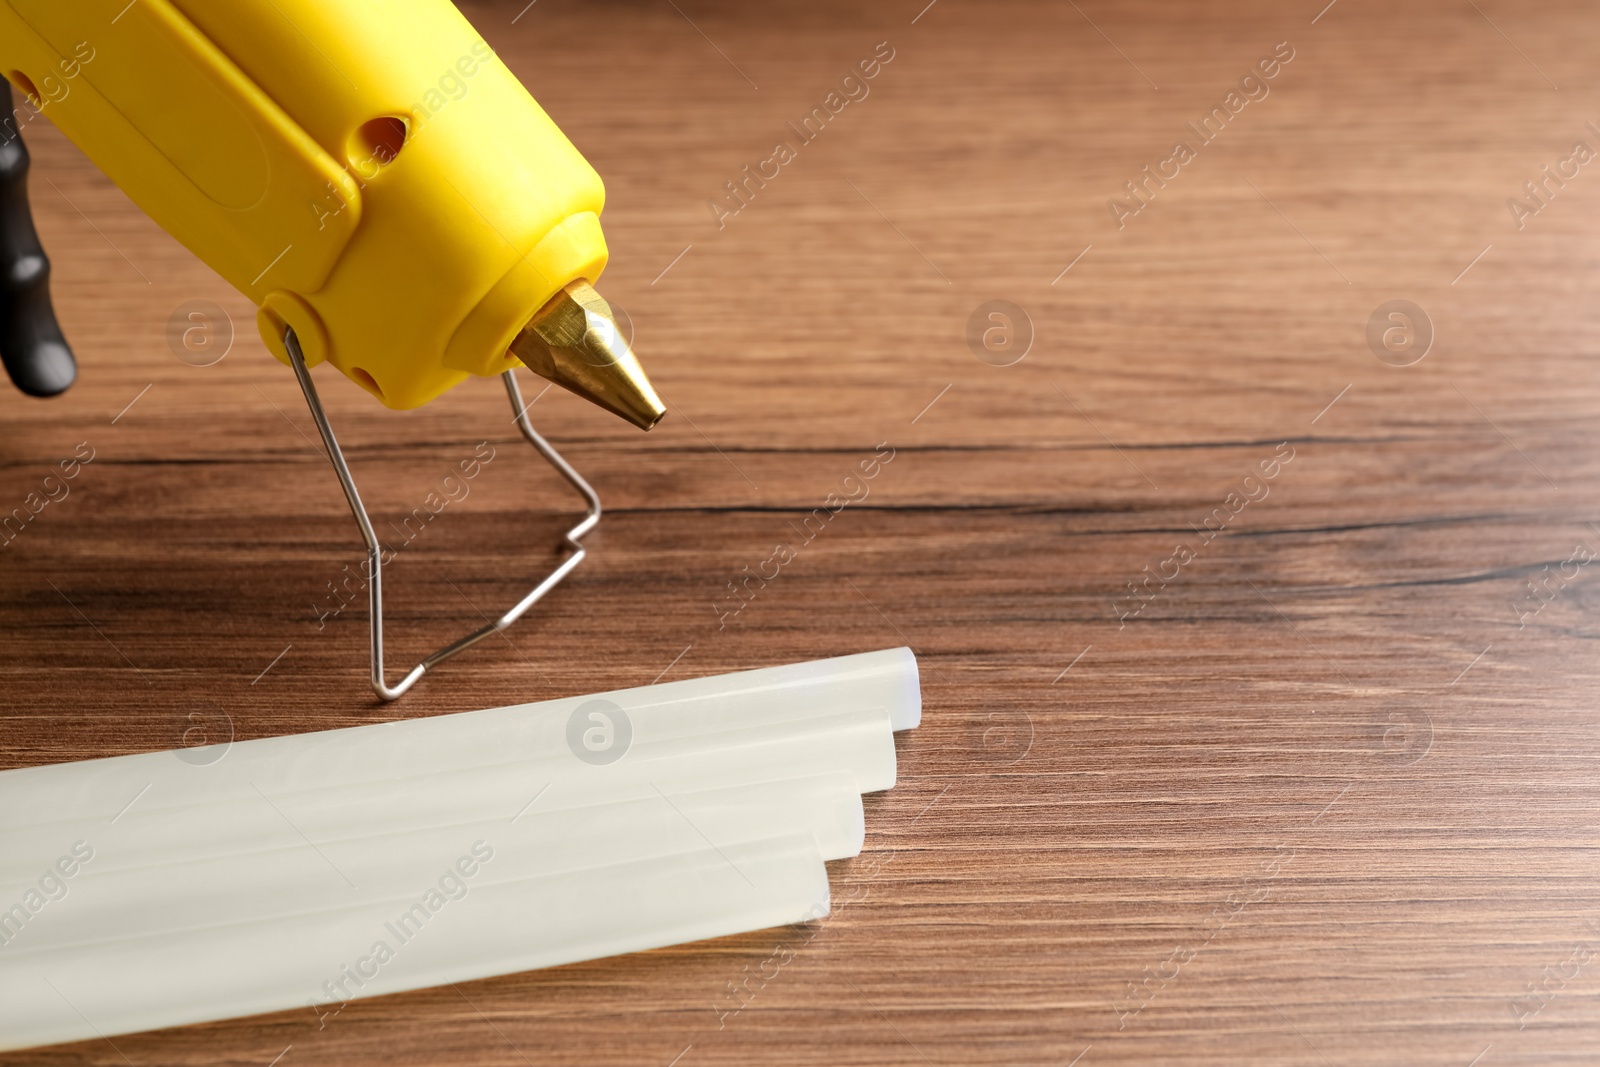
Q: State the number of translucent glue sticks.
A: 4